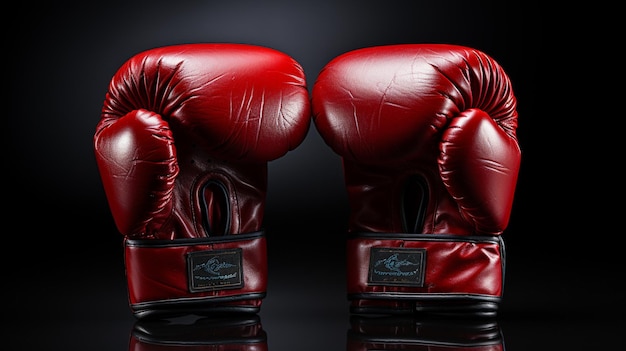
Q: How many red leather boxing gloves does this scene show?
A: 2